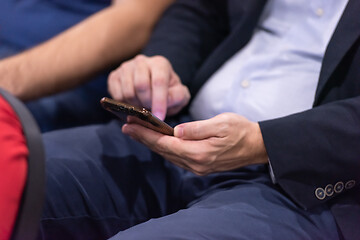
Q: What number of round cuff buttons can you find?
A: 4